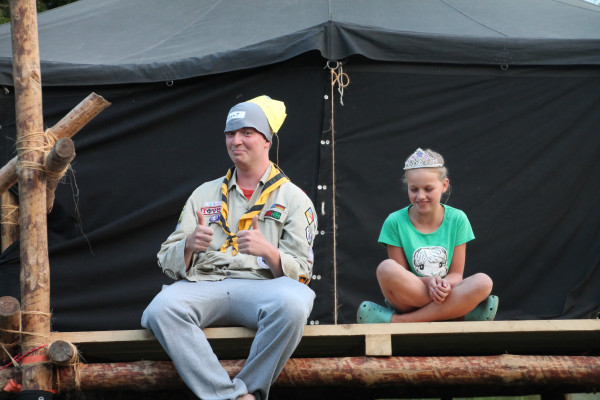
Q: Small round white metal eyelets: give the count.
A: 11